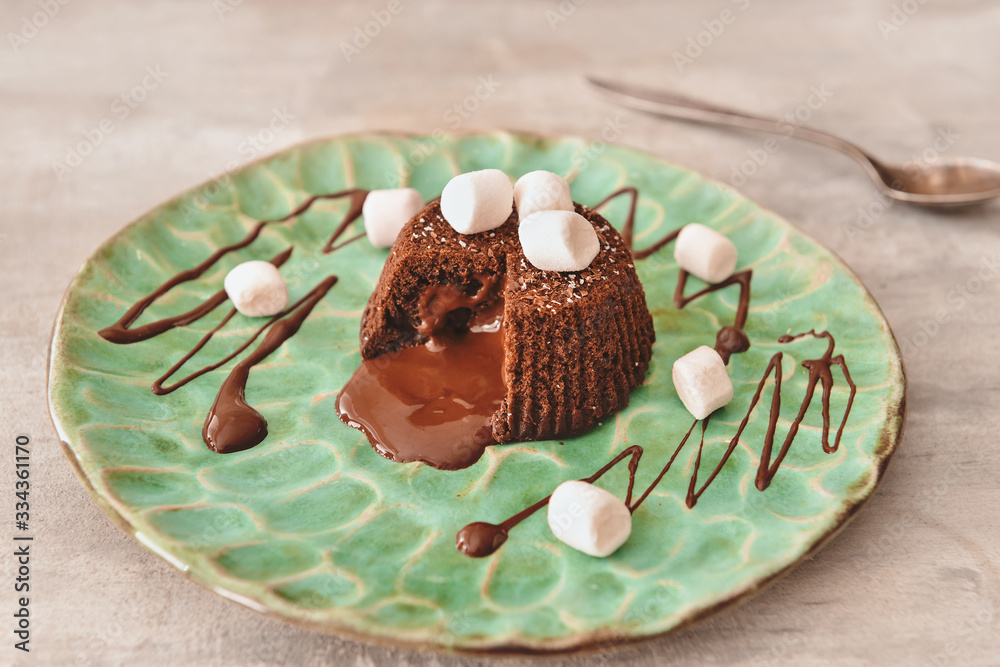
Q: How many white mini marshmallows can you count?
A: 8